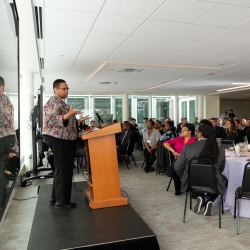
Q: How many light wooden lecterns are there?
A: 1